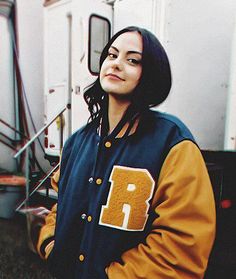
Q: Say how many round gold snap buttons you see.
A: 4